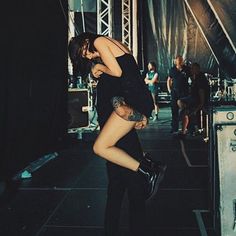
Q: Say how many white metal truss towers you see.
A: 2